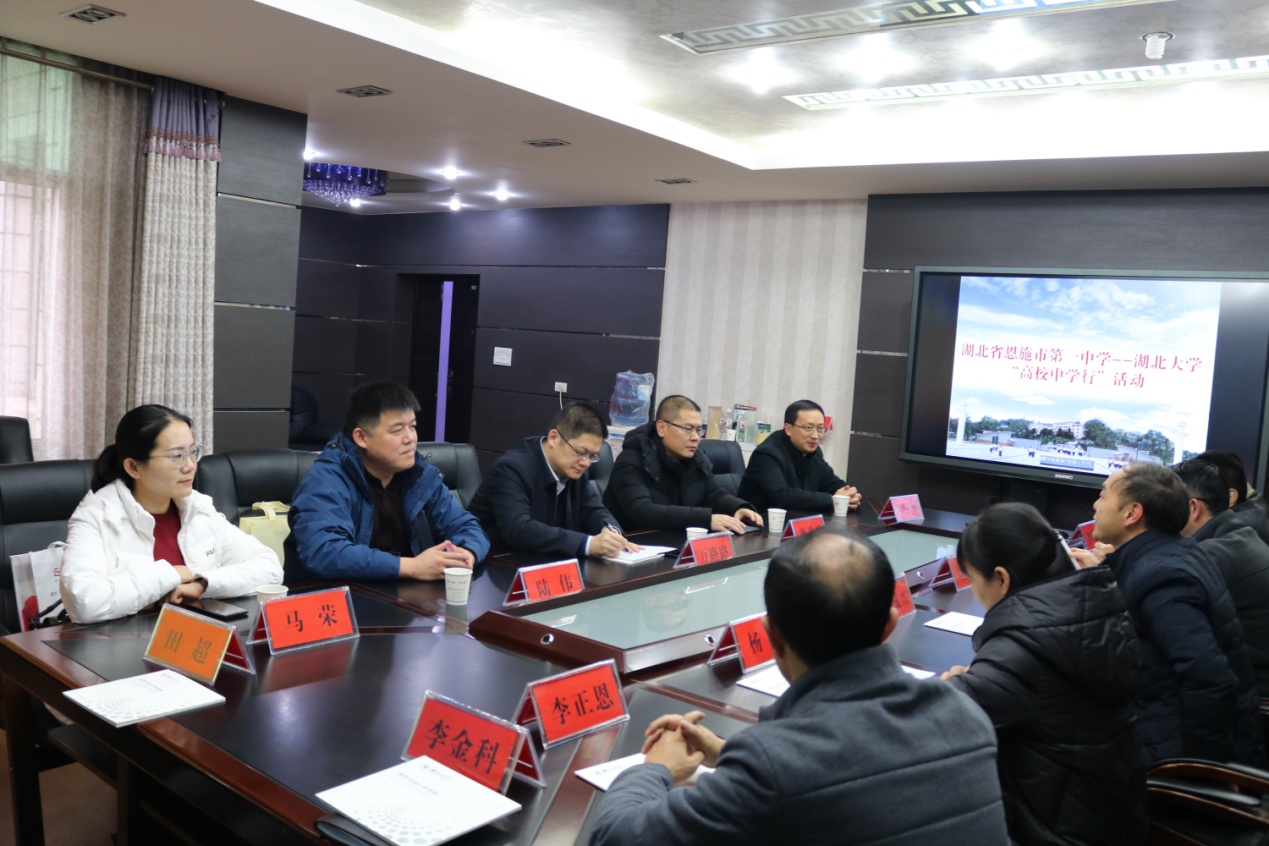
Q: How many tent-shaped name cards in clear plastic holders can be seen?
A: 12